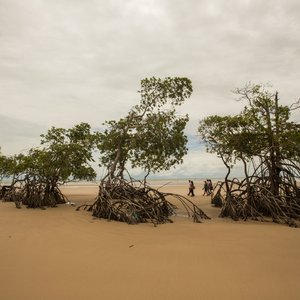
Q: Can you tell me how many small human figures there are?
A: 5